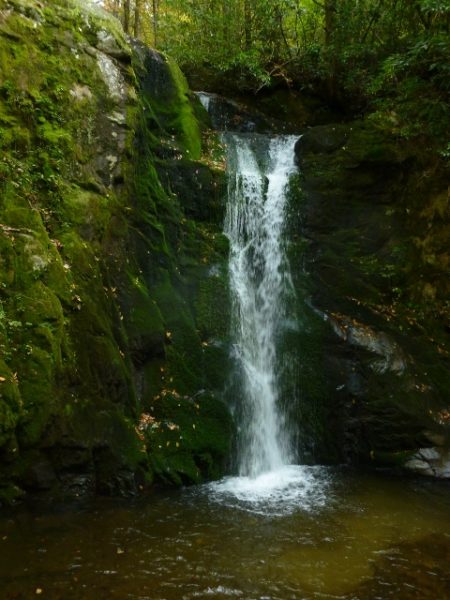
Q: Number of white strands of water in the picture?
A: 2